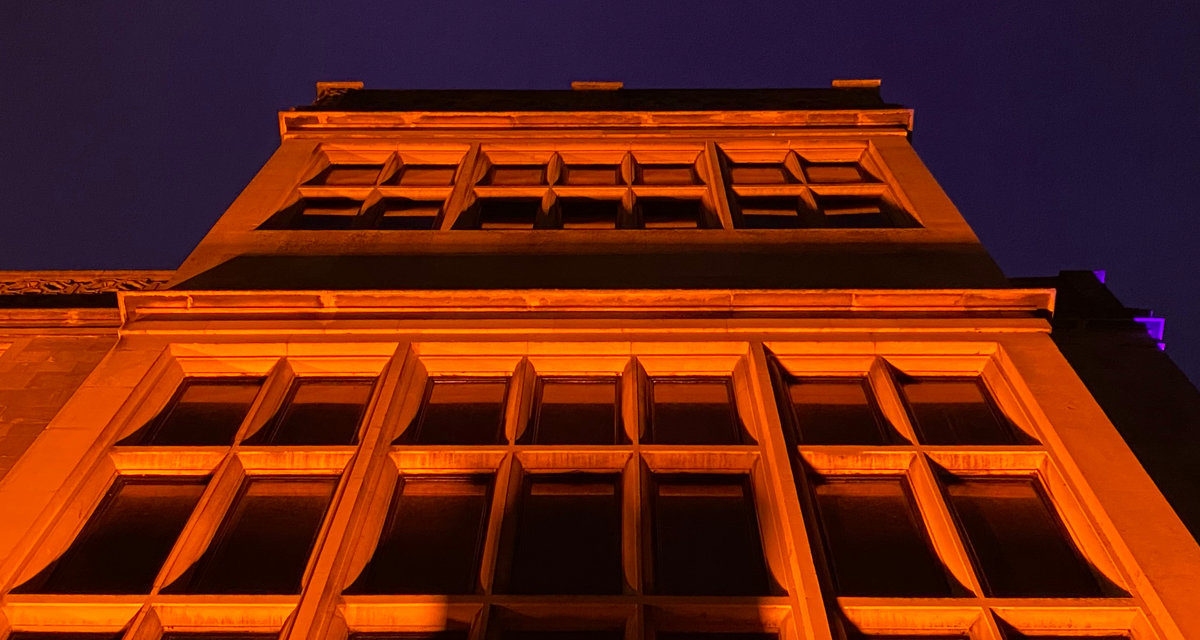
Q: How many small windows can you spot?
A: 14